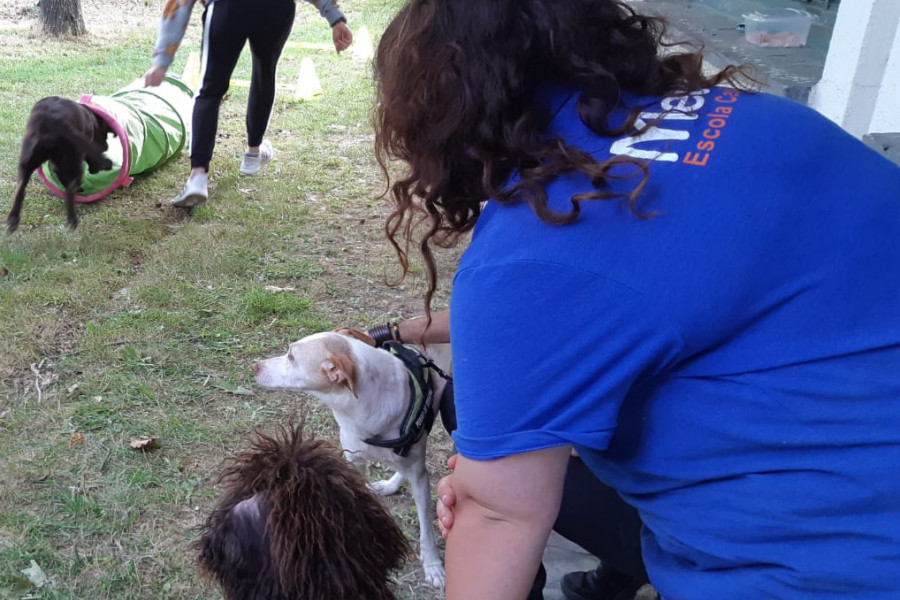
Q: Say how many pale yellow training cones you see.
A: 3